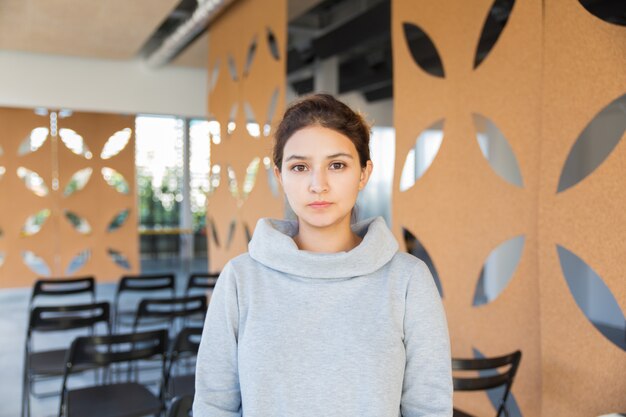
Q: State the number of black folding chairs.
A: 9